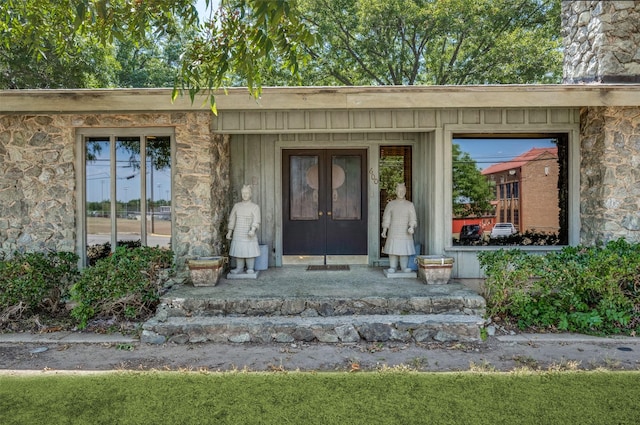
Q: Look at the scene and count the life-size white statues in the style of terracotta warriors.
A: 2